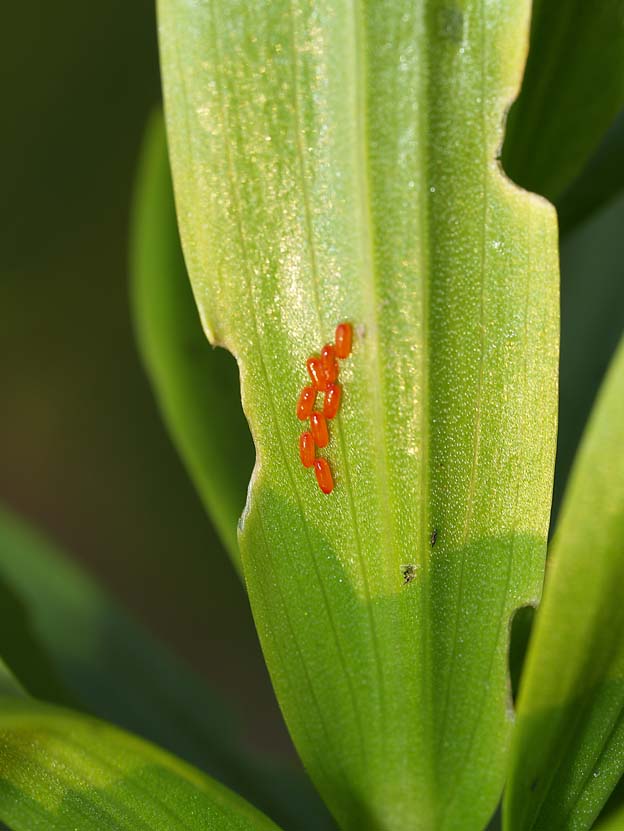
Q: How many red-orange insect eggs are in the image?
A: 8